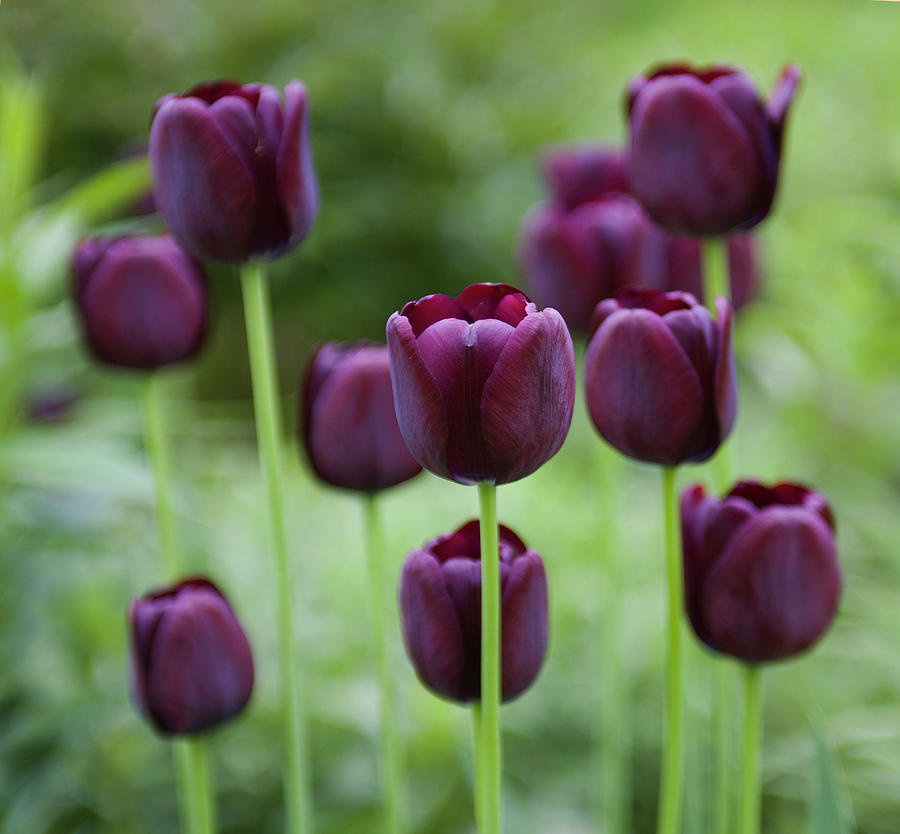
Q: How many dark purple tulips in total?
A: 12